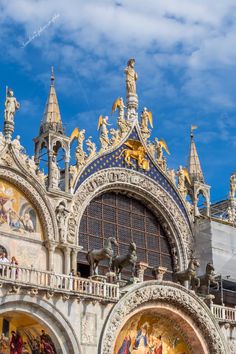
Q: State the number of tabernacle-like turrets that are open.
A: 2